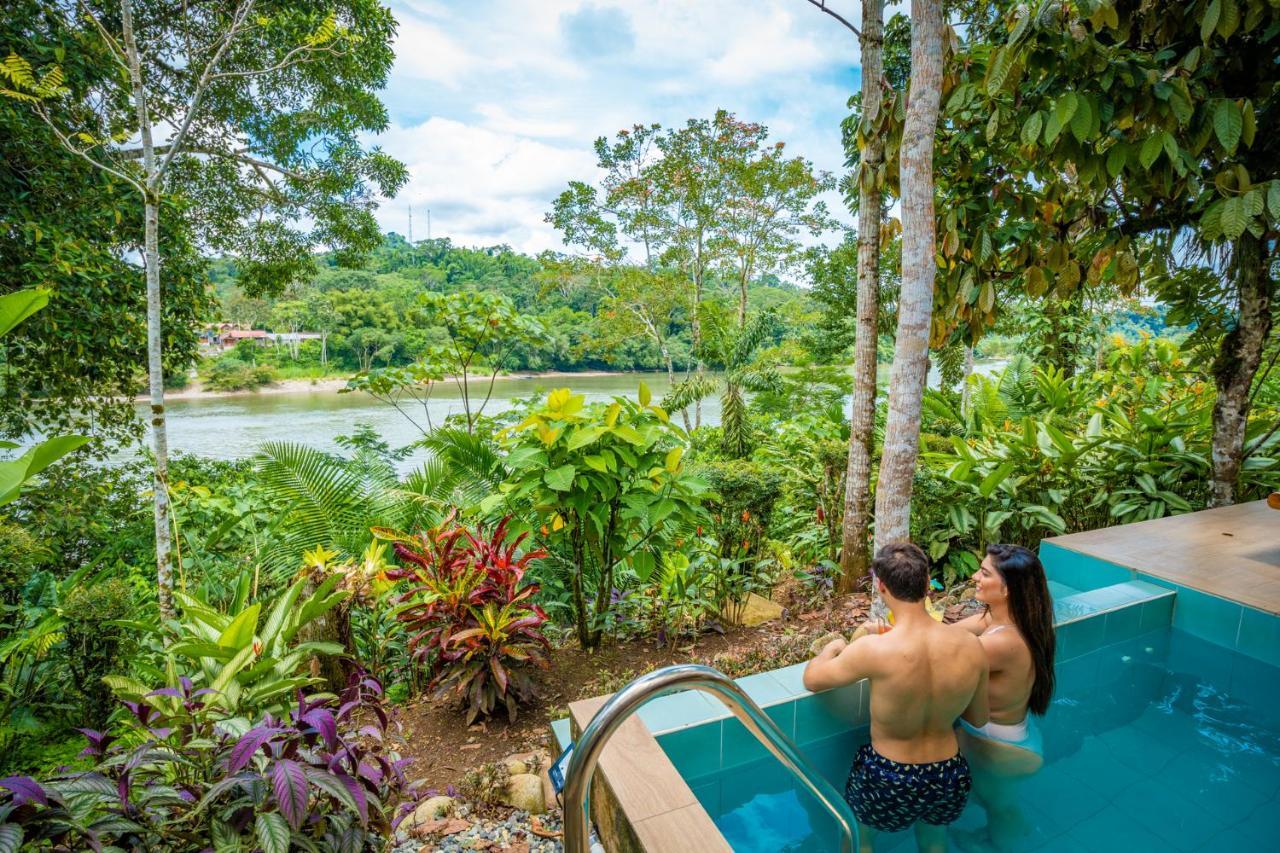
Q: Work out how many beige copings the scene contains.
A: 2